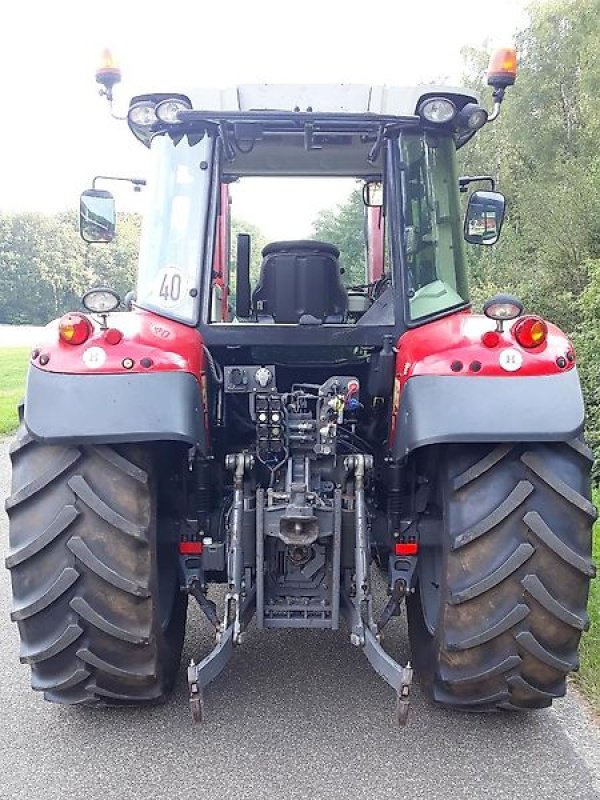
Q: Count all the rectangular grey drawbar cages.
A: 1